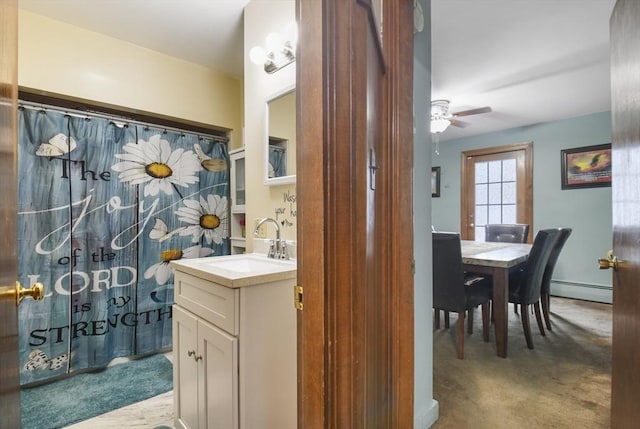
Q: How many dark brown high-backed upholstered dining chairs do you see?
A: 4